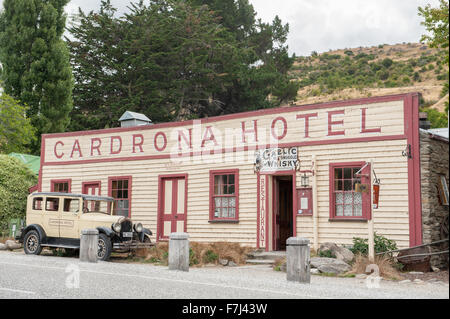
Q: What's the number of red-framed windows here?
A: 4